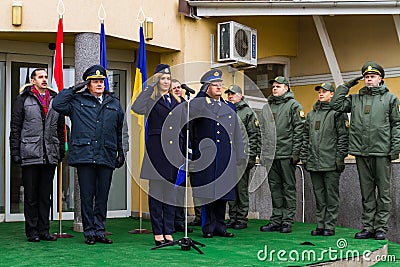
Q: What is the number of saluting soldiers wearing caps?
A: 4